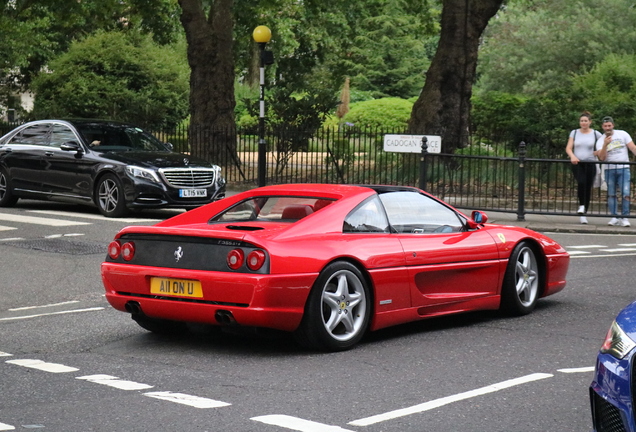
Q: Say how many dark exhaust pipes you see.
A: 4